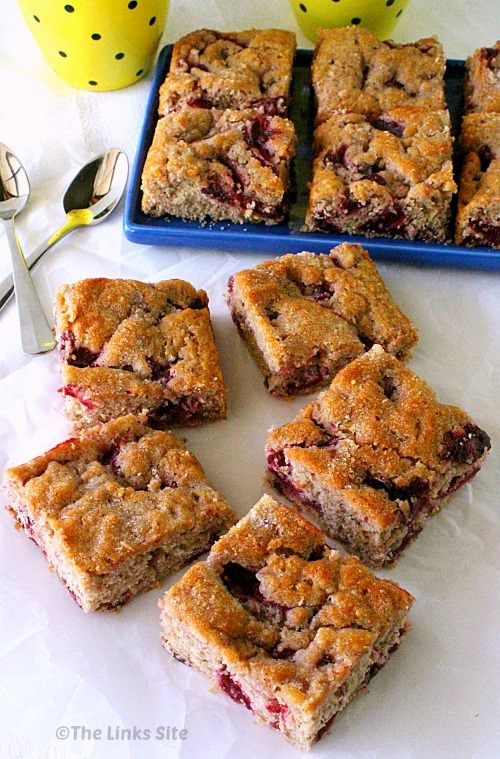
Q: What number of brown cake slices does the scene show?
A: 11